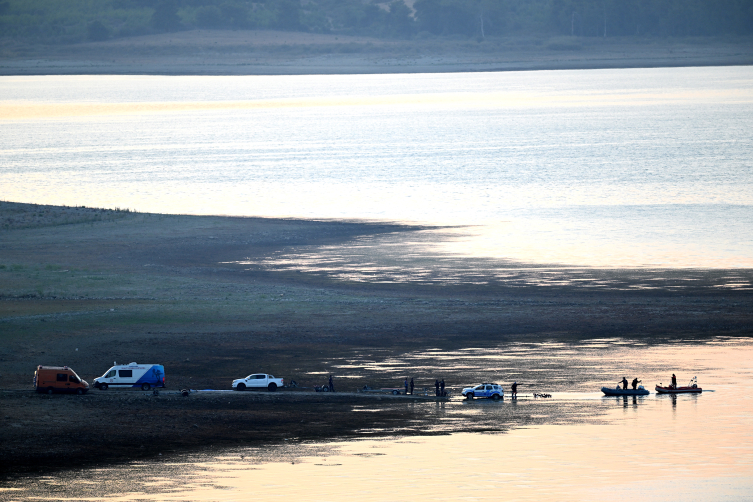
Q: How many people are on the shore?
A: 6